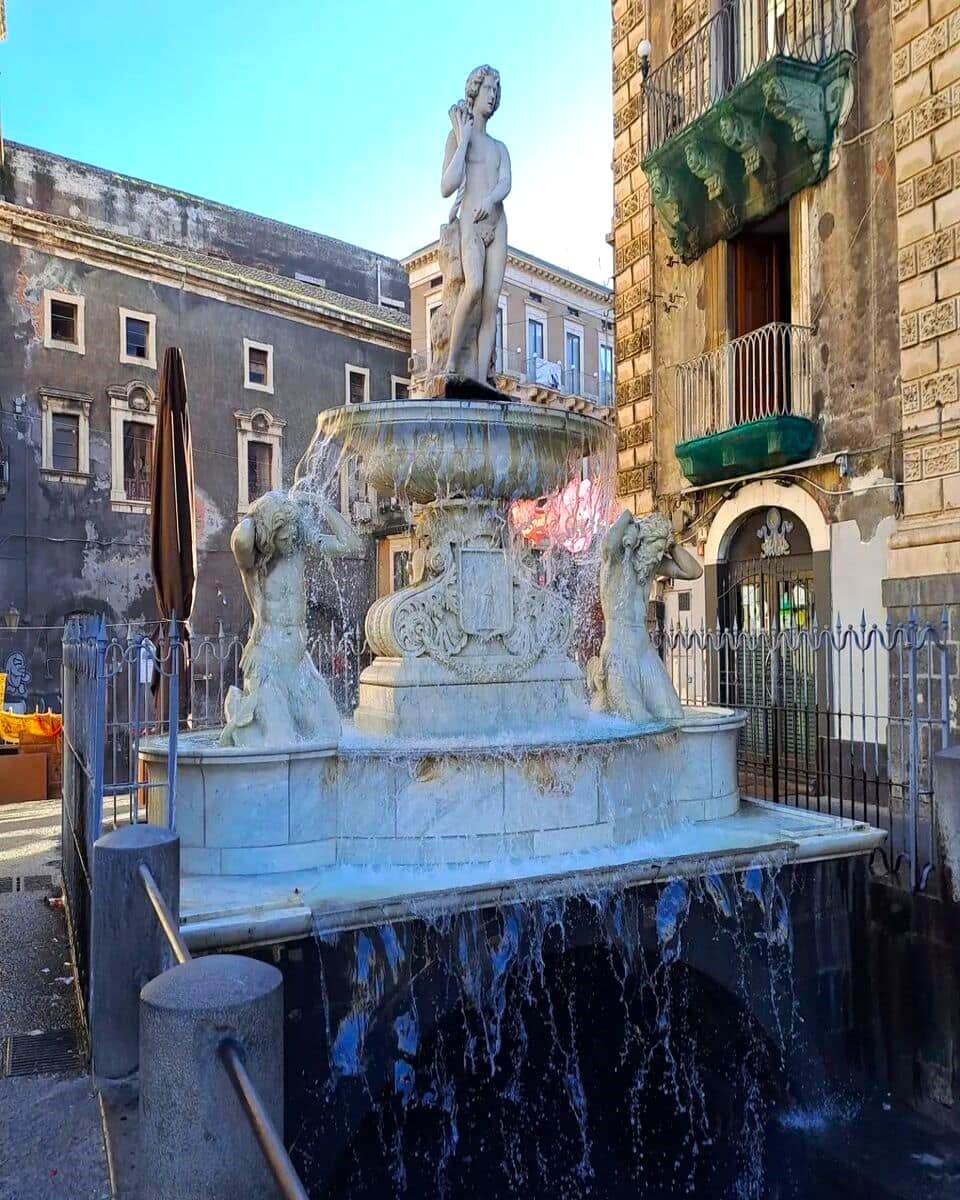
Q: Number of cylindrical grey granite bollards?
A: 2